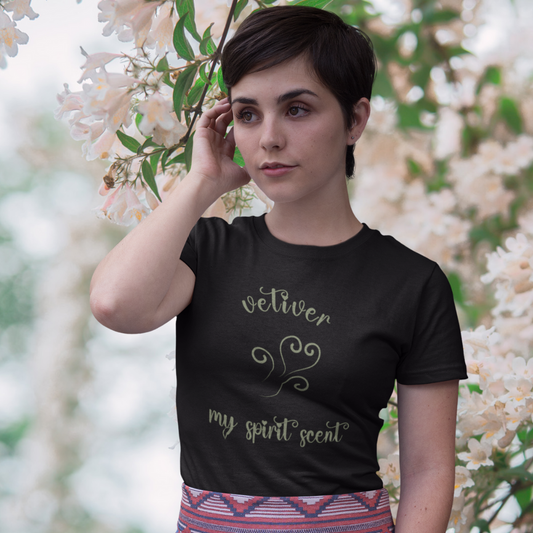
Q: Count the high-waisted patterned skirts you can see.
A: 1